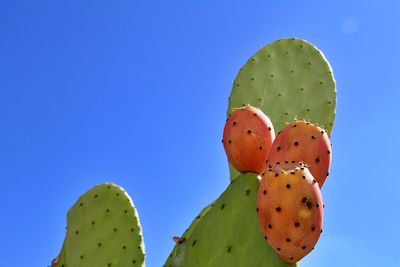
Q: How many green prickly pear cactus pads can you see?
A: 3